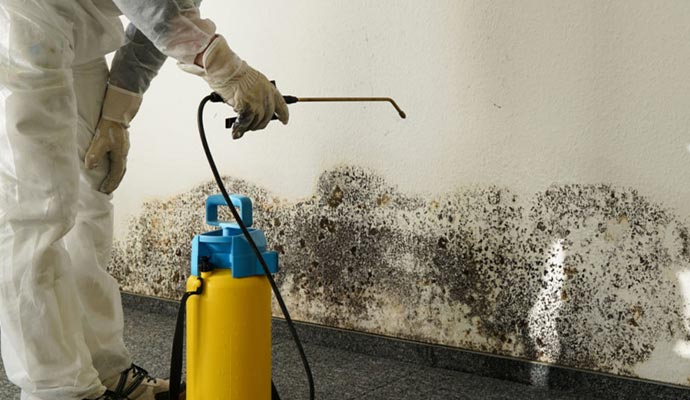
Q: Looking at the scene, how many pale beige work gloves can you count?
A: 2